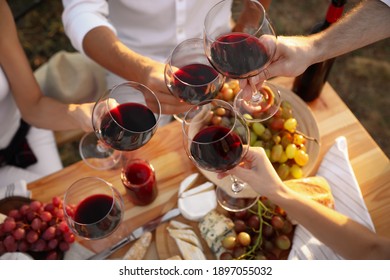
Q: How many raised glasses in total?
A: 4